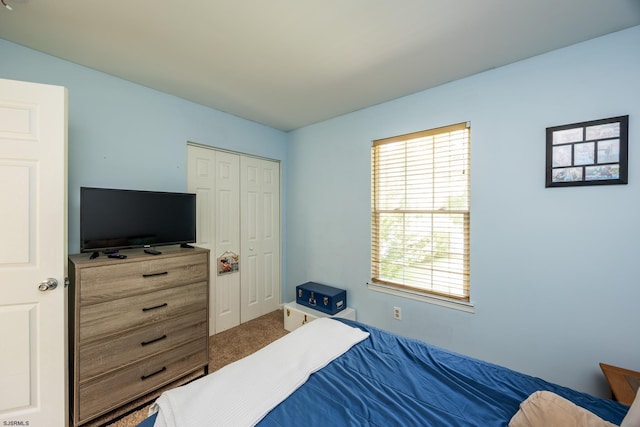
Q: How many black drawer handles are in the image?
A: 4